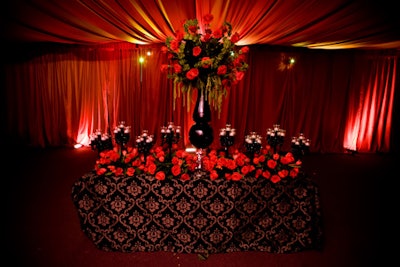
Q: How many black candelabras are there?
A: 8